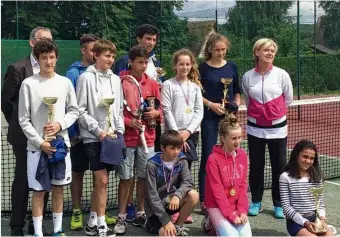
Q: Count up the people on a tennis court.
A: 12